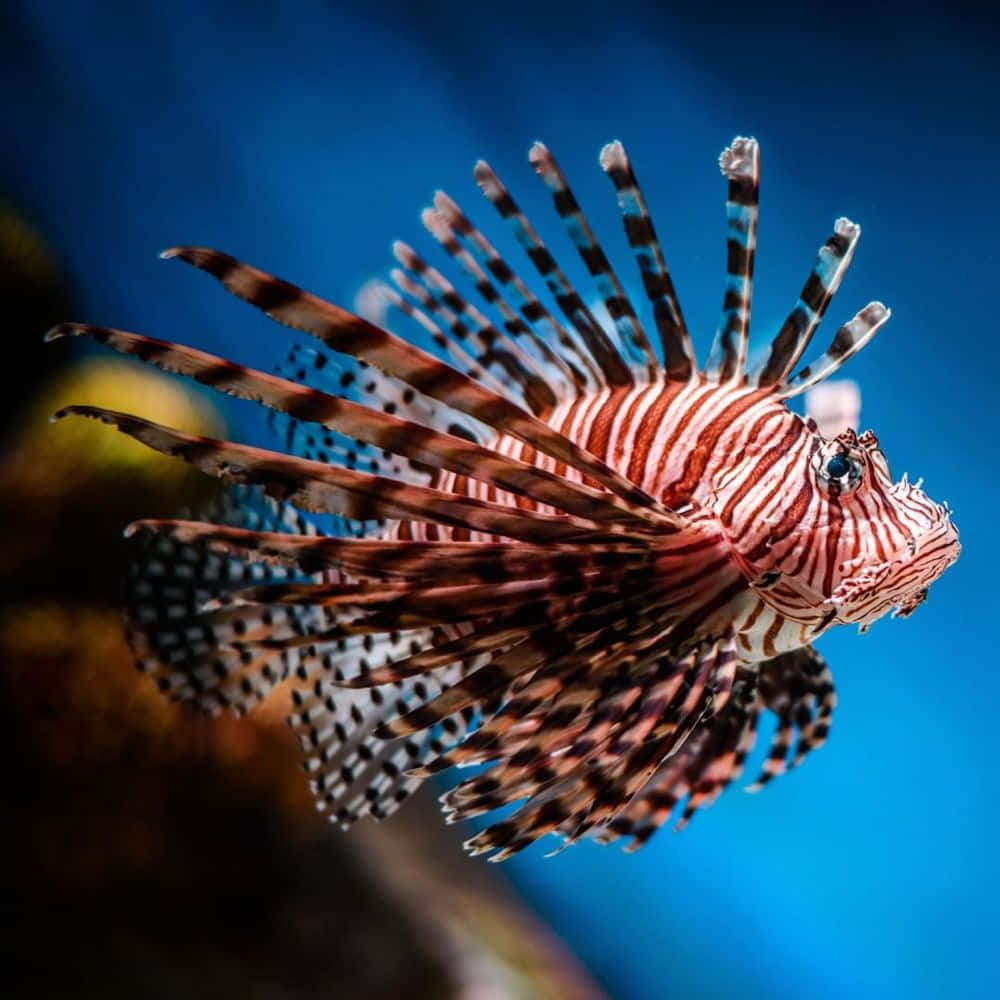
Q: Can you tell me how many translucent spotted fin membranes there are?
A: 3